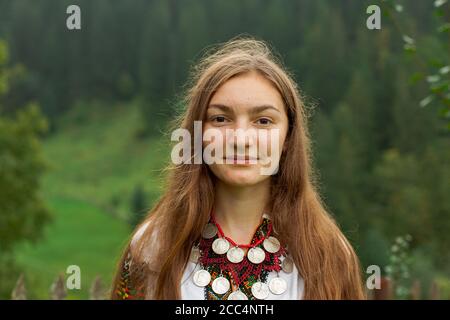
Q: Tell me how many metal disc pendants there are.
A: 12